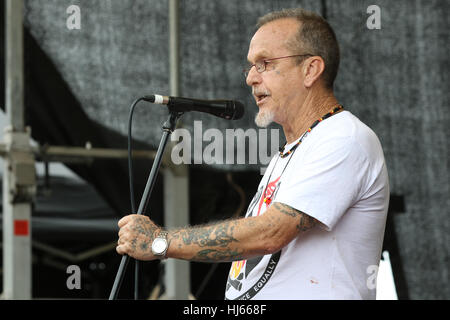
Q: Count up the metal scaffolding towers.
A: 2